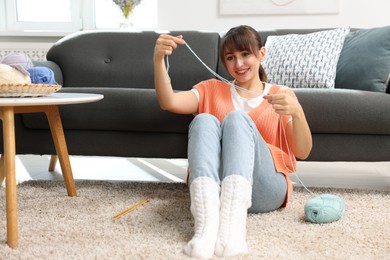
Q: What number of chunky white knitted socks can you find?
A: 2